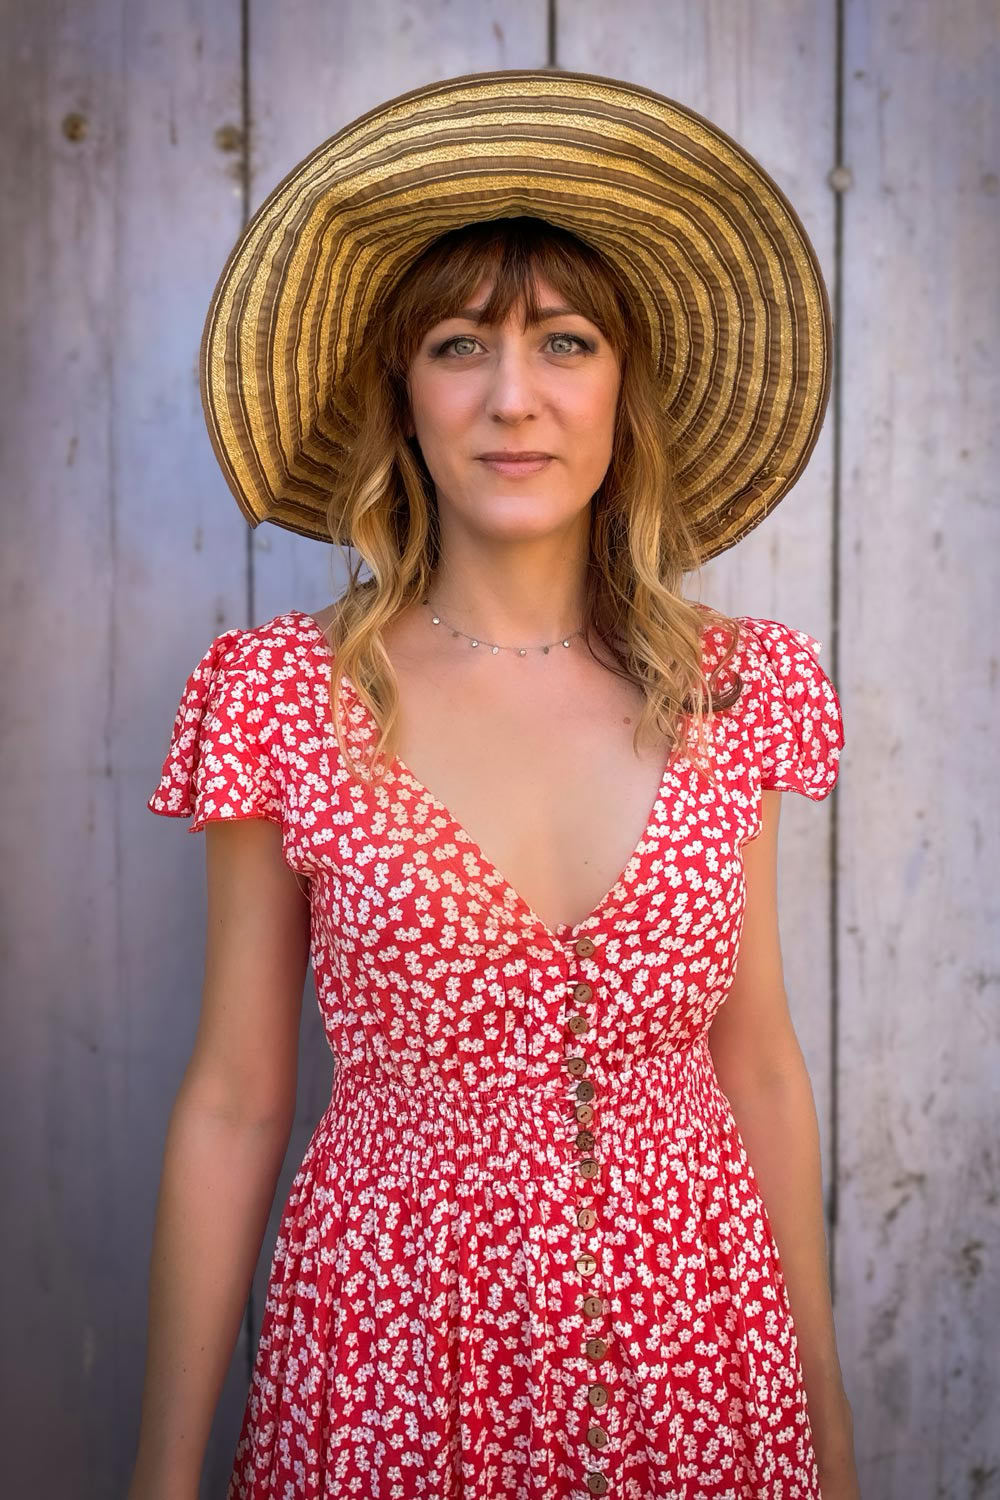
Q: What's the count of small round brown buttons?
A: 15